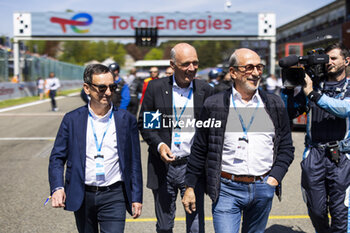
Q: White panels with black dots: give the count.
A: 2